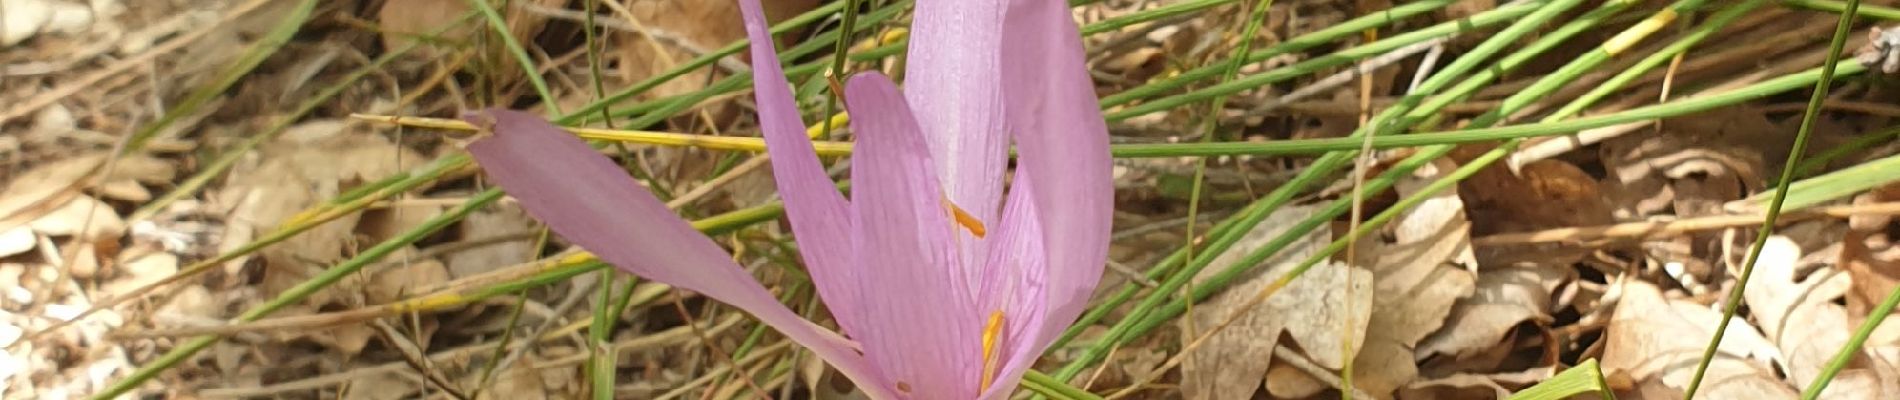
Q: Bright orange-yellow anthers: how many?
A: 2